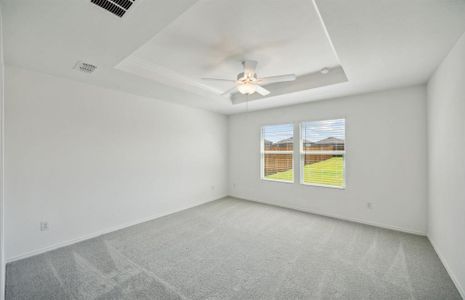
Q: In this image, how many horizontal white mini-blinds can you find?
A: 2